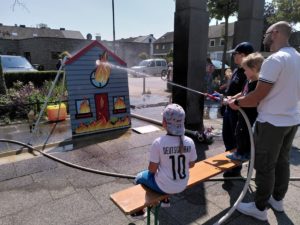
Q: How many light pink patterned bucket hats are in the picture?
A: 1